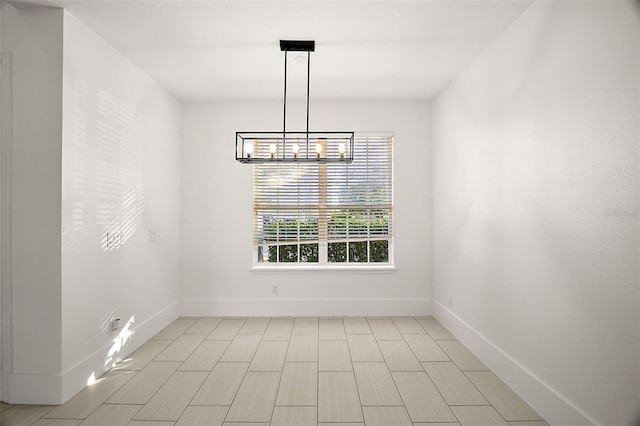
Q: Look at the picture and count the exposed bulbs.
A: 5